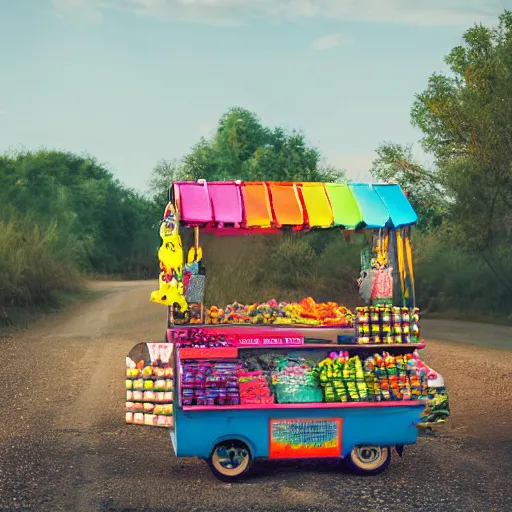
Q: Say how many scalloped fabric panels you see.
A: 8